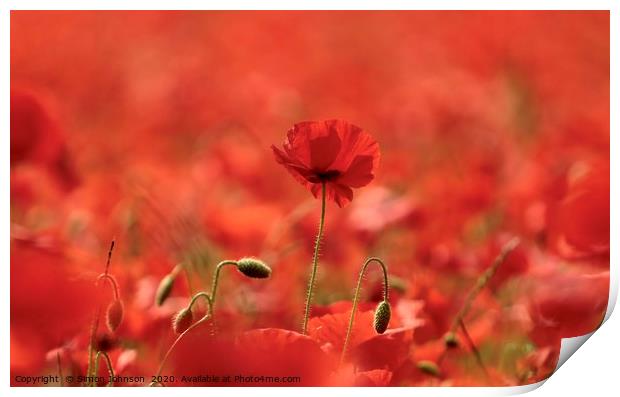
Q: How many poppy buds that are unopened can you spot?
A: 5